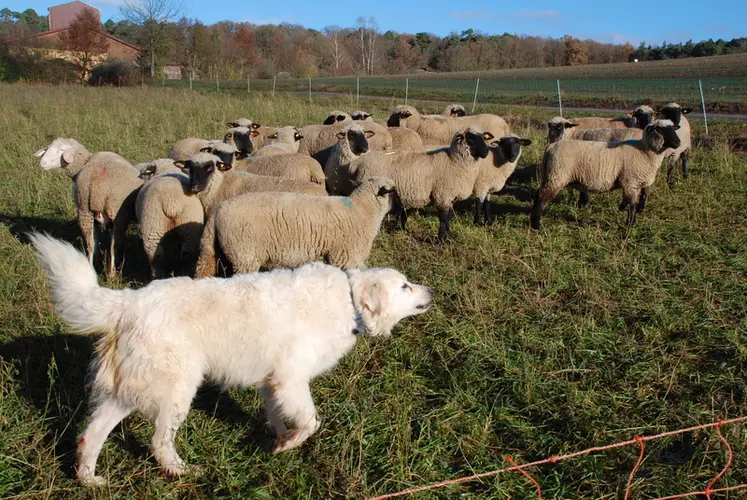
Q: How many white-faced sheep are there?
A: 1